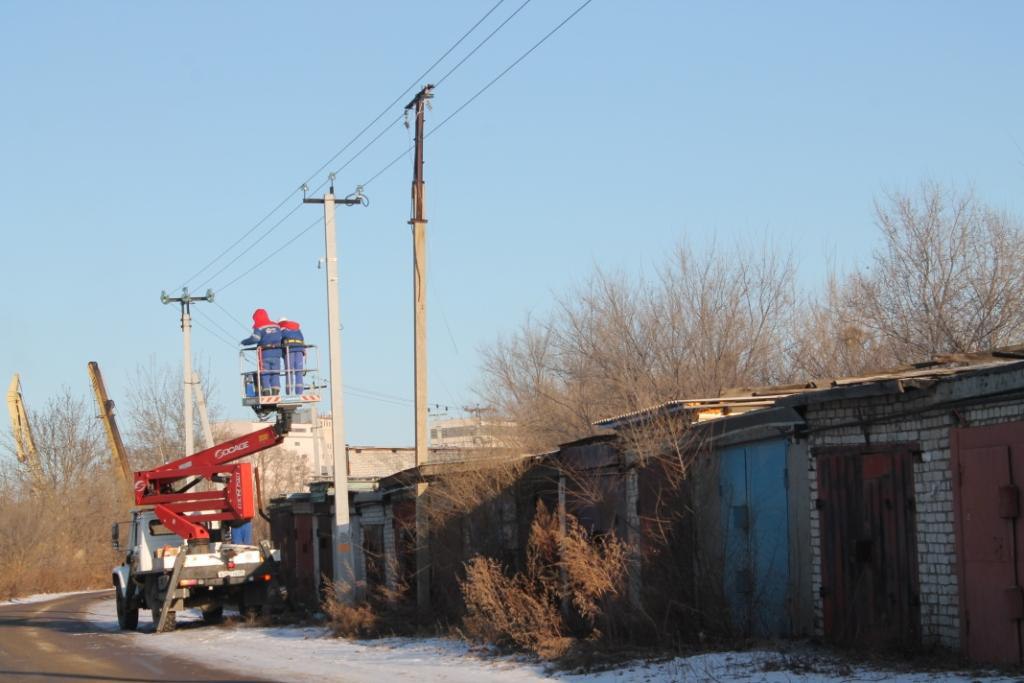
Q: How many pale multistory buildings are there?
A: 2